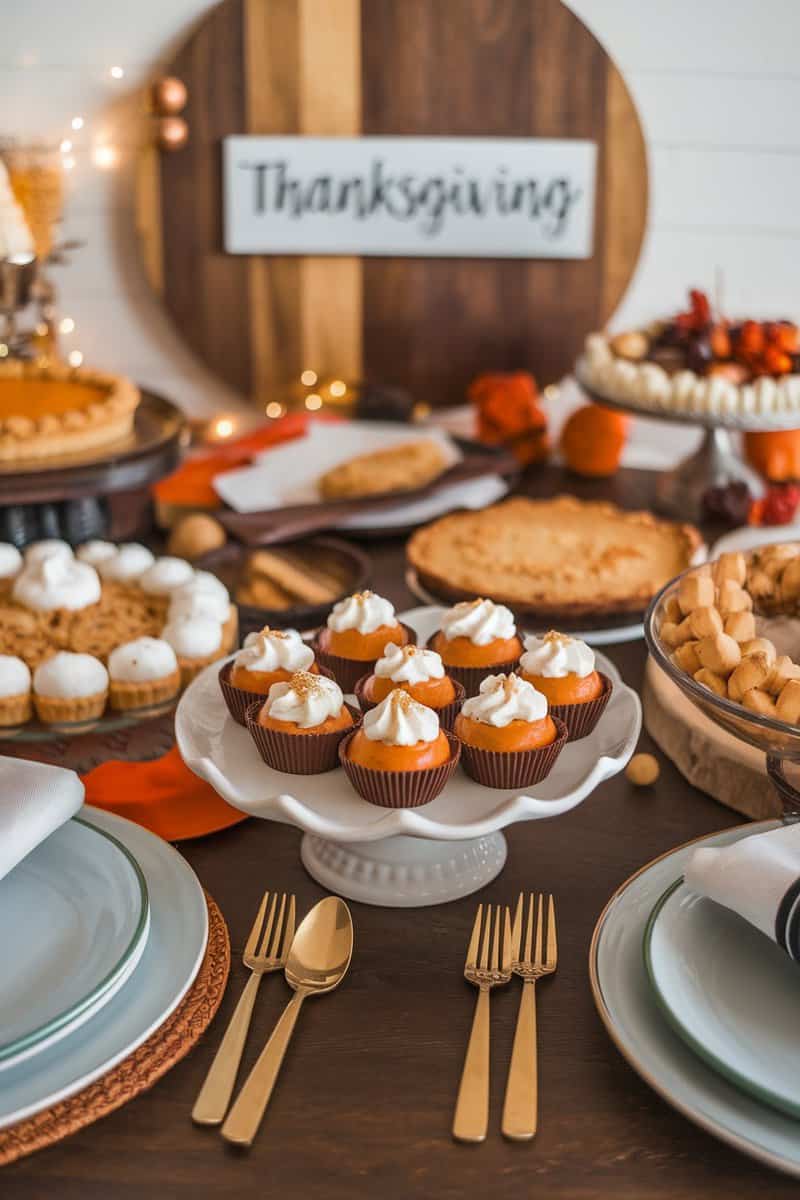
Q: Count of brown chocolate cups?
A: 8